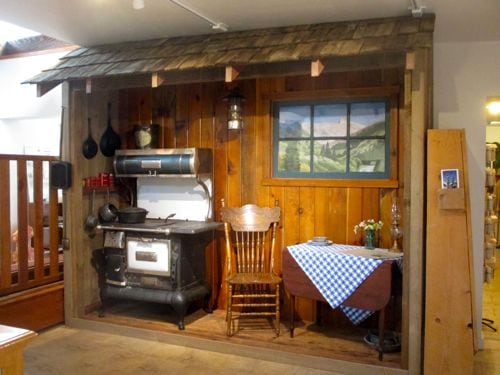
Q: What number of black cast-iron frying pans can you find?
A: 2